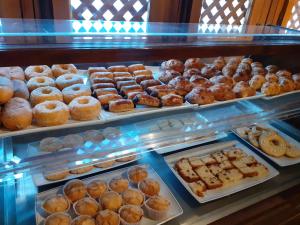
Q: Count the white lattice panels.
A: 3